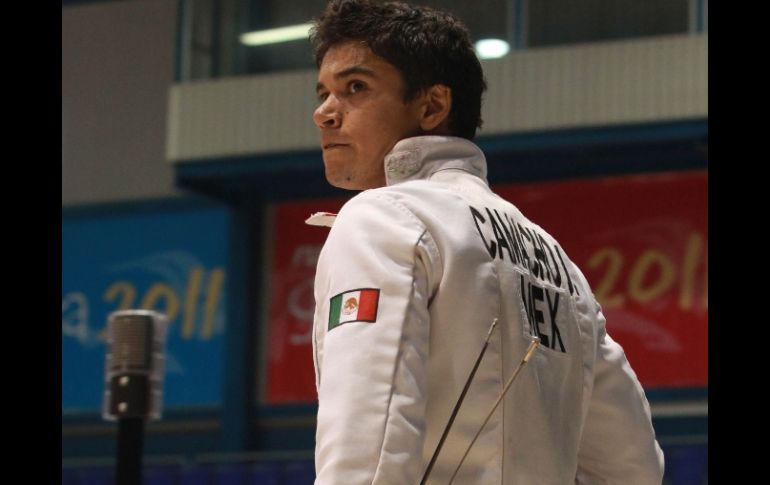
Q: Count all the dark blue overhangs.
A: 1